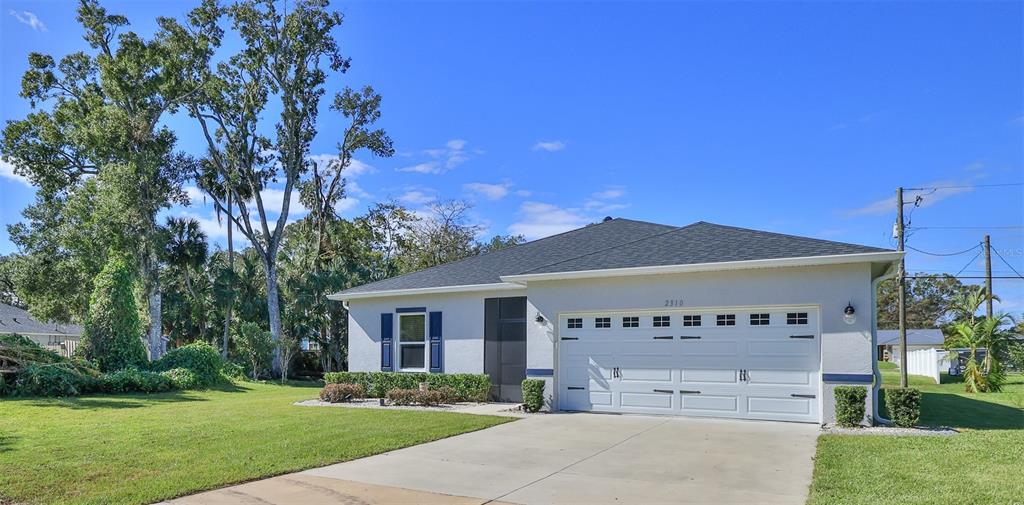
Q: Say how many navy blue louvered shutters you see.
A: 2